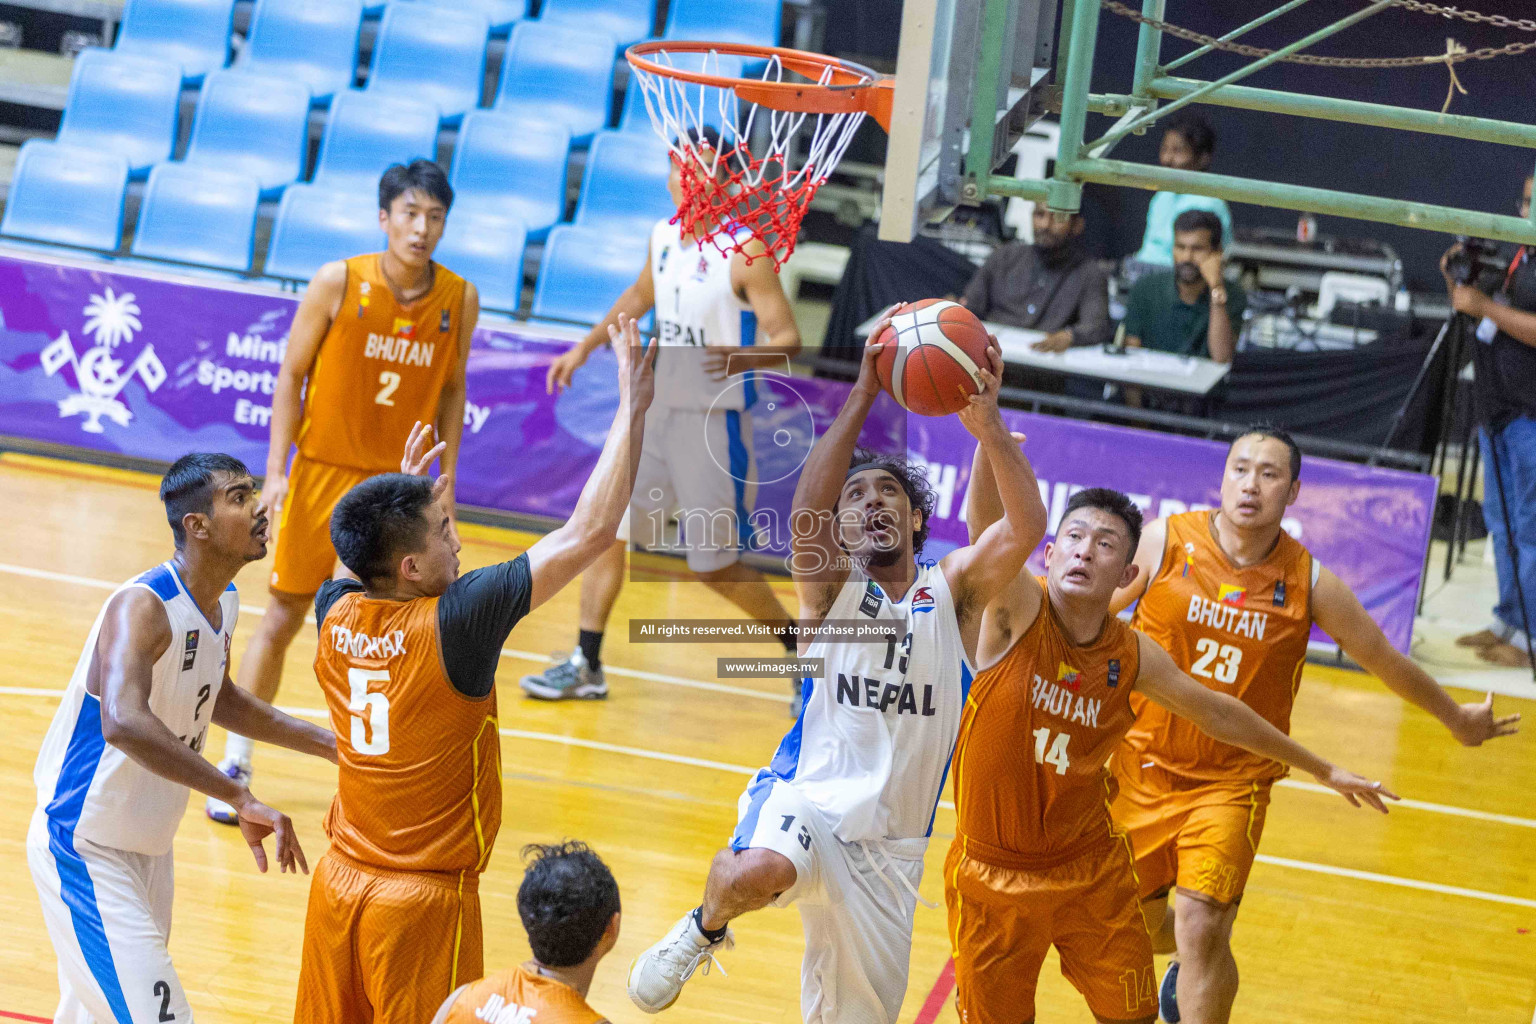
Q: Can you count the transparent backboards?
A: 1